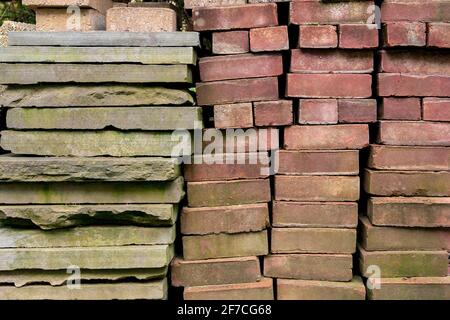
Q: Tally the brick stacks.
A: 3